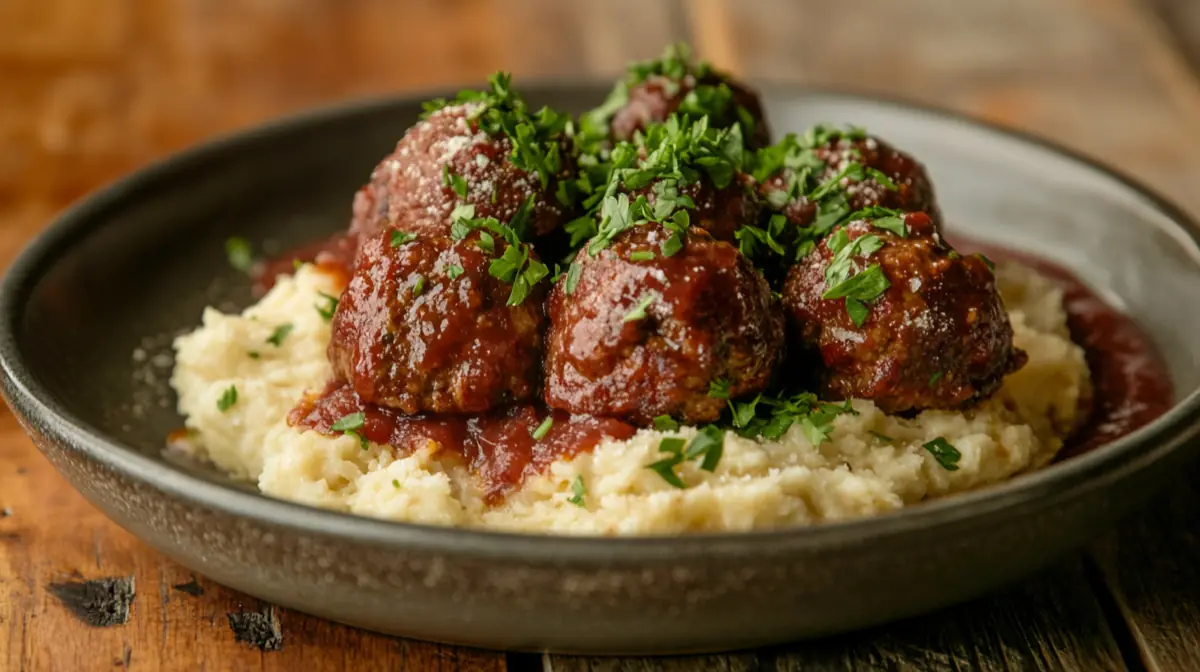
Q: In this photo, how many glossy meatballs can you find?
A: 7